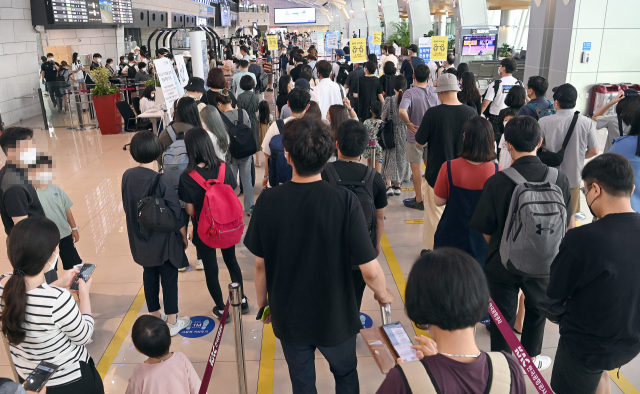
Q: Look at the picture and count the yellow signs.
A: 4